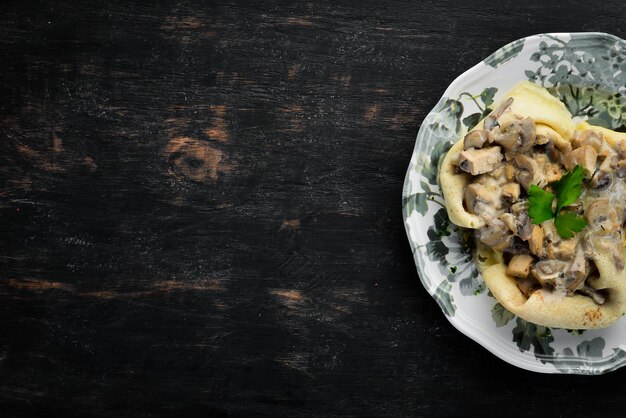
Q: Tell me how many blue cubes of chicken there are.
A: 0